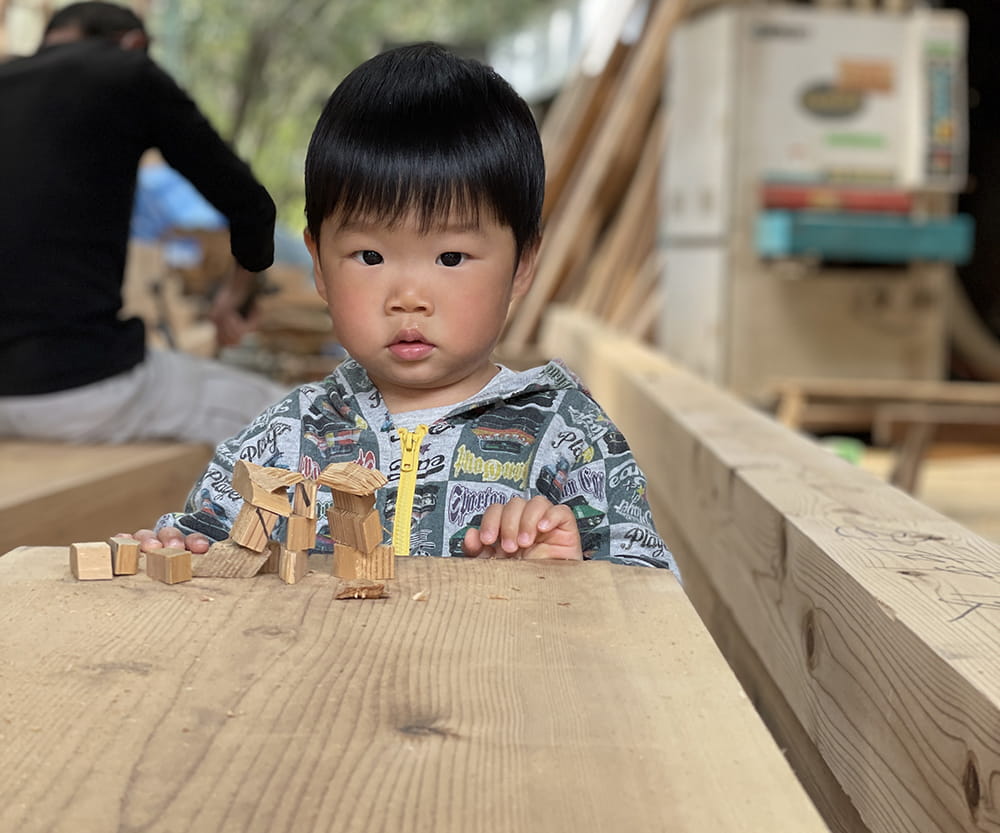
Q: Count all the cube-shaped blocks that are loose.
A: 3